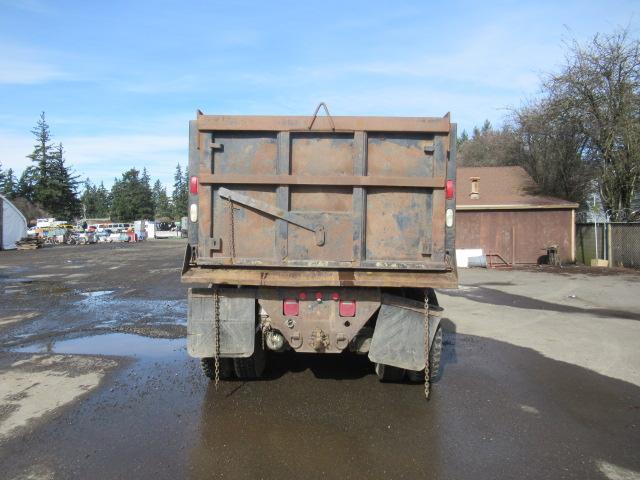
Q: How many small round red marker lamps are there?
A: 3